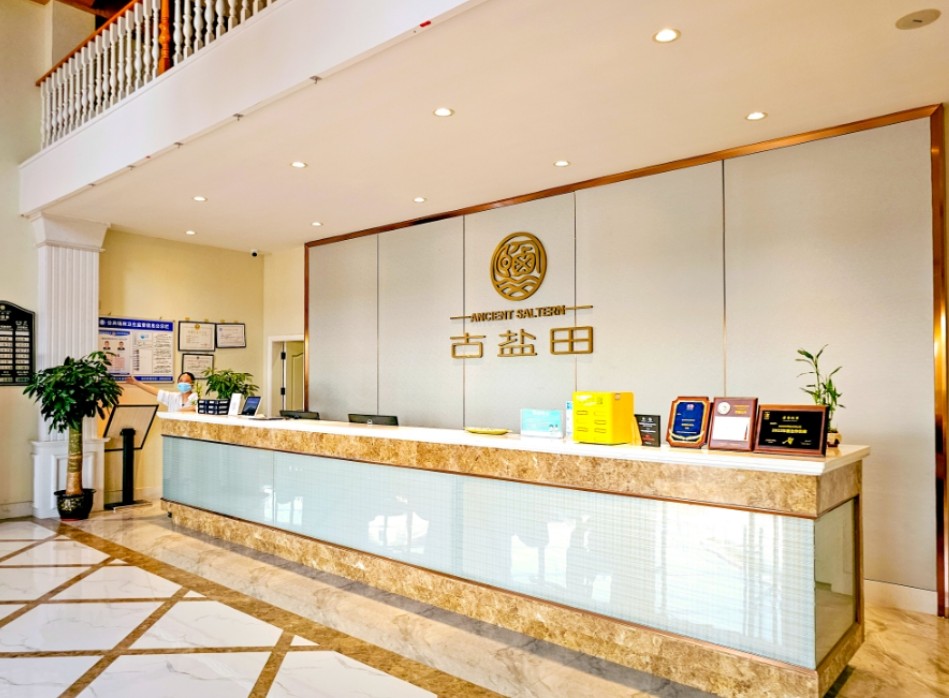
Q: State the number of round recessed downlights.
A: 9